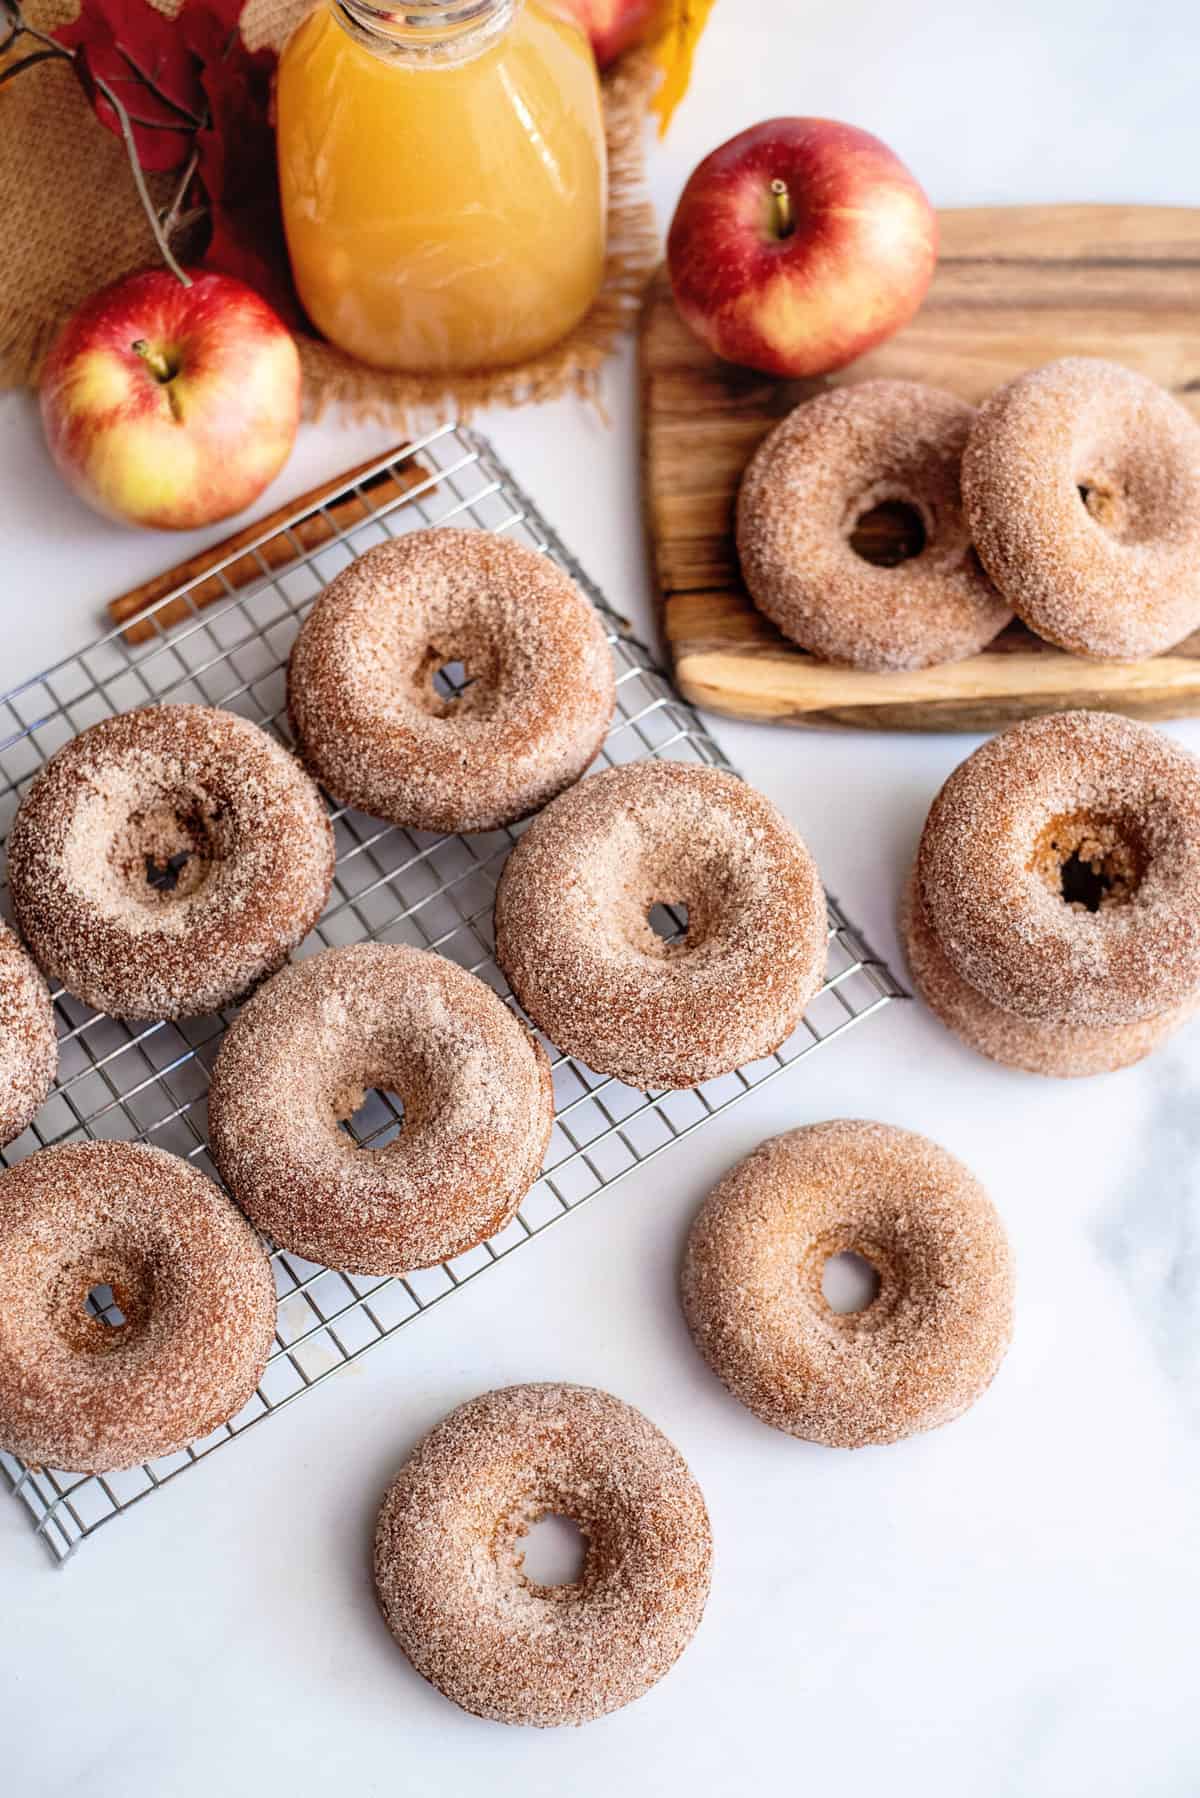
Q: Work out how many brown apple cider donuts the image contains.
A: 12